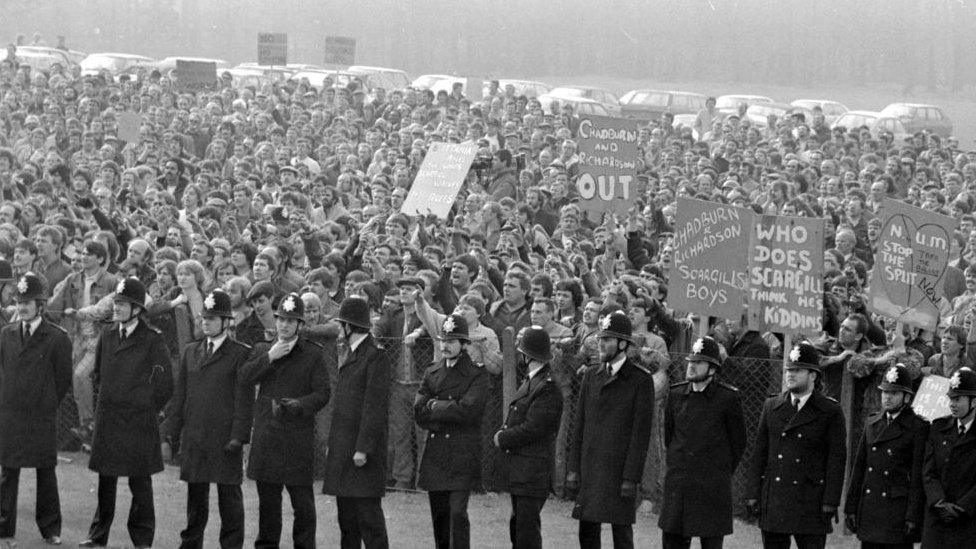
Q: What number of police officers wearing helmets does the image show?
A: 13